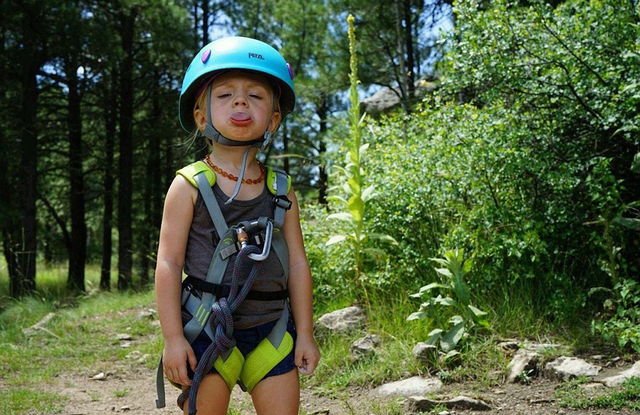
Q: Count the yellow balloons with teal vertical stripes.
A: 0